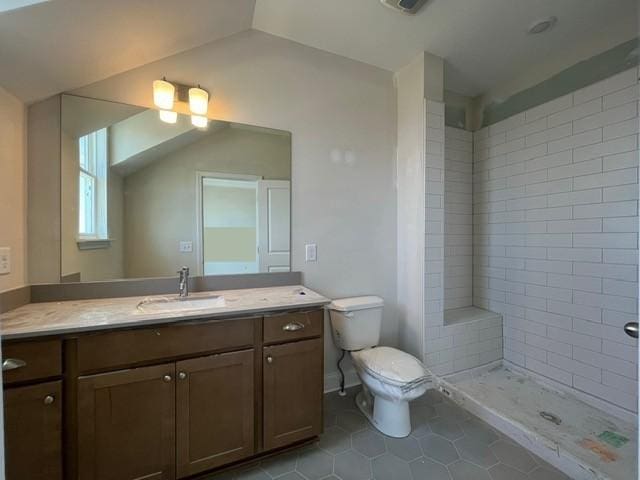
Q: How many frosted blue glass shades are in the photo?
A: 0